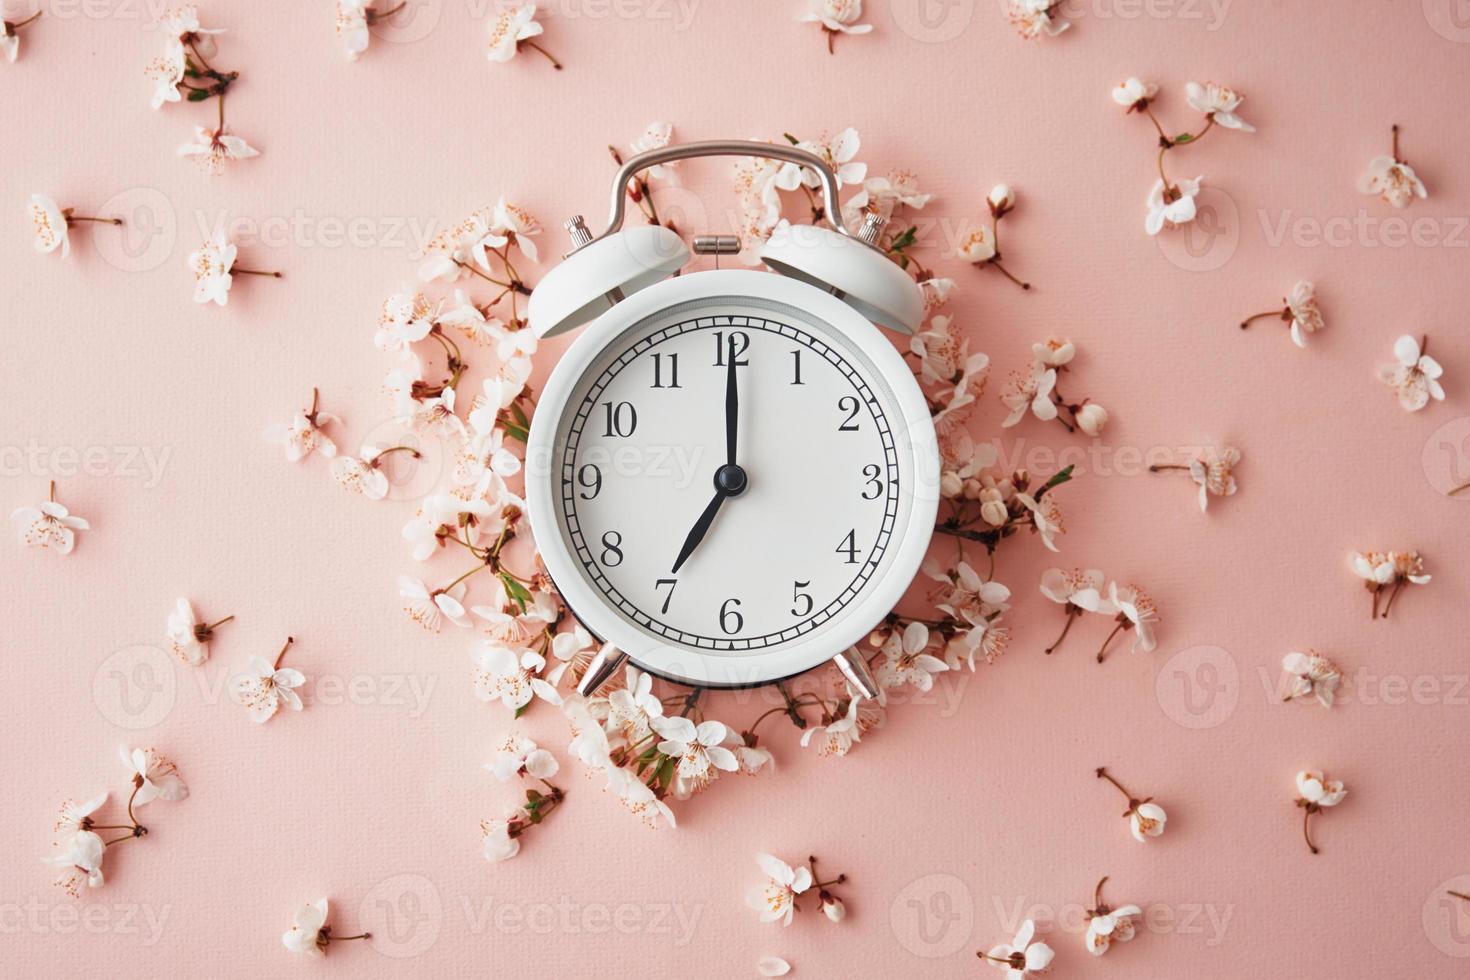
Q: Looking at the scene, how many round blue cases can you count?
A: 0